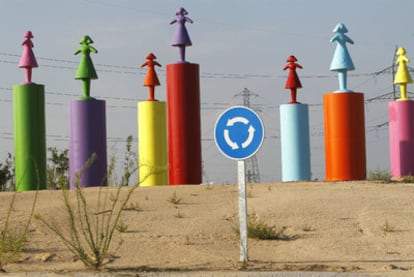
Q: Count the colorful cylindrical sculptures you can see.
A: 7